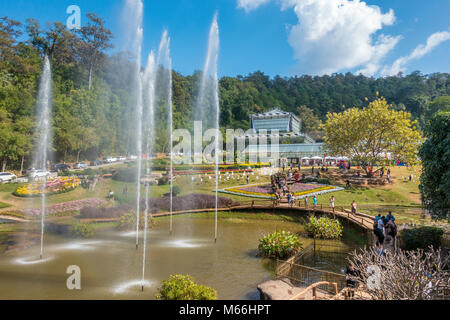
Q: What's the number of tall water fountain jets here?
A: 5